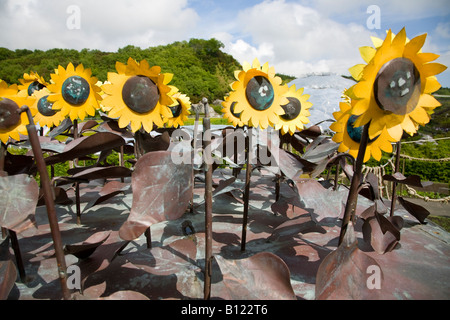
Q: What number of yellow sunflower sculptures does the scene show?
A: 11